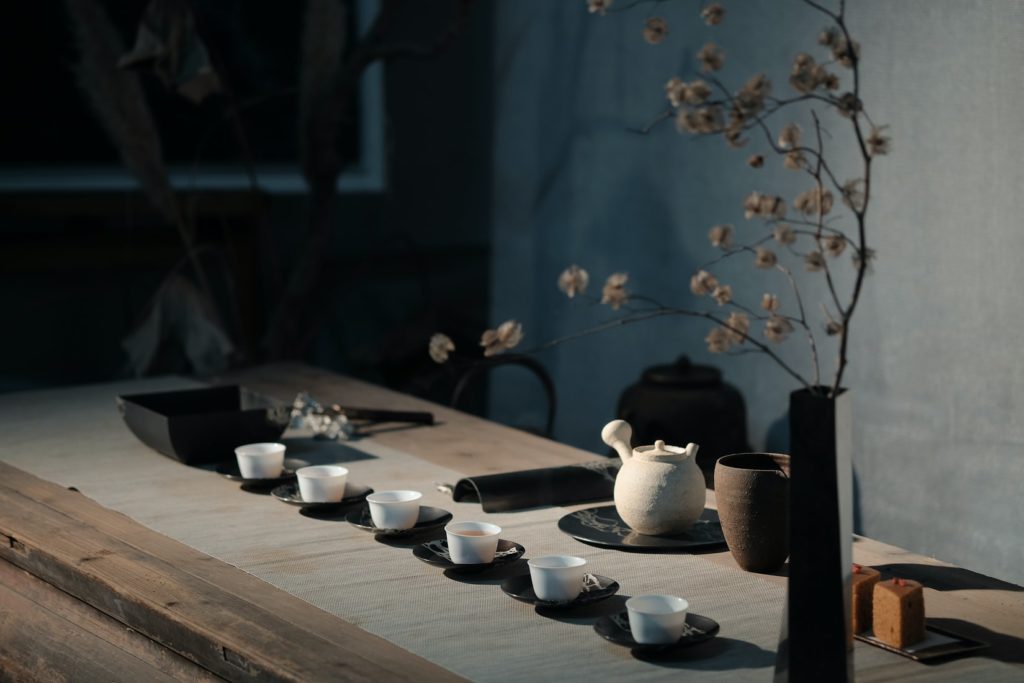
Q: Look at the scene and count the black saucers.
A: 6